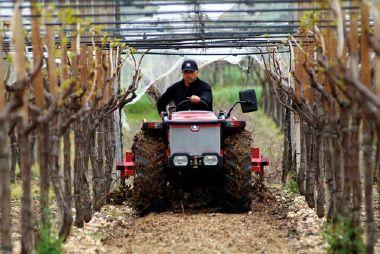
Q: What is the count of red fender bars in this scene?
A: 2